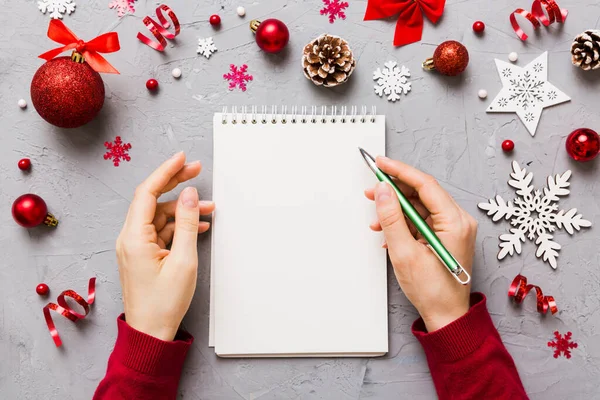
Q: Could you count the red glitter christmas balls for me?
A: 2